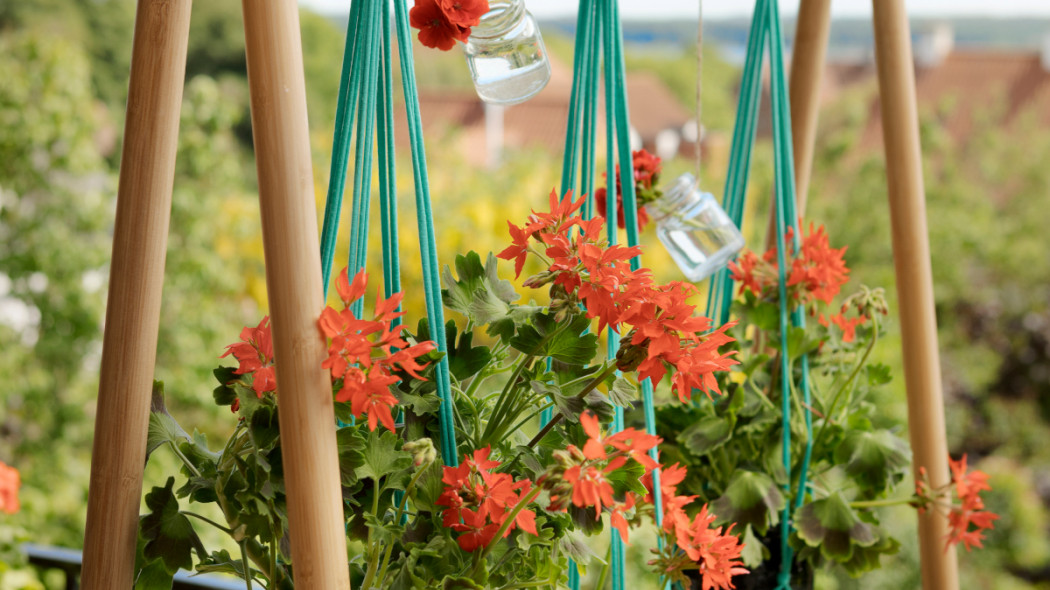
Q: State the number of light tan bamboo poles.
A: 4